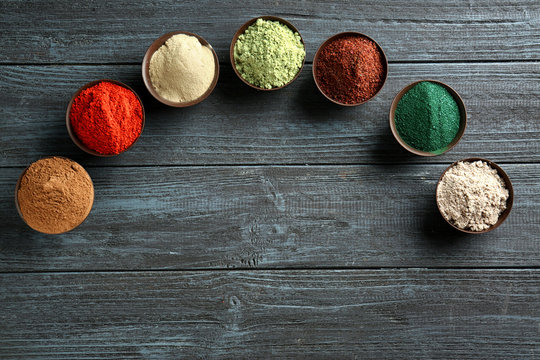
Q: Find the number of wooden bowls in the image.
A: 7